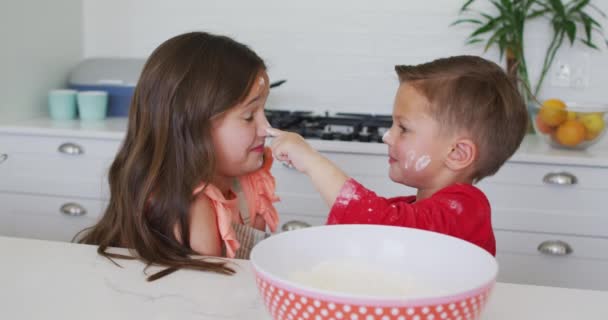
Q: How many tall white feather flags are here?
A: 0